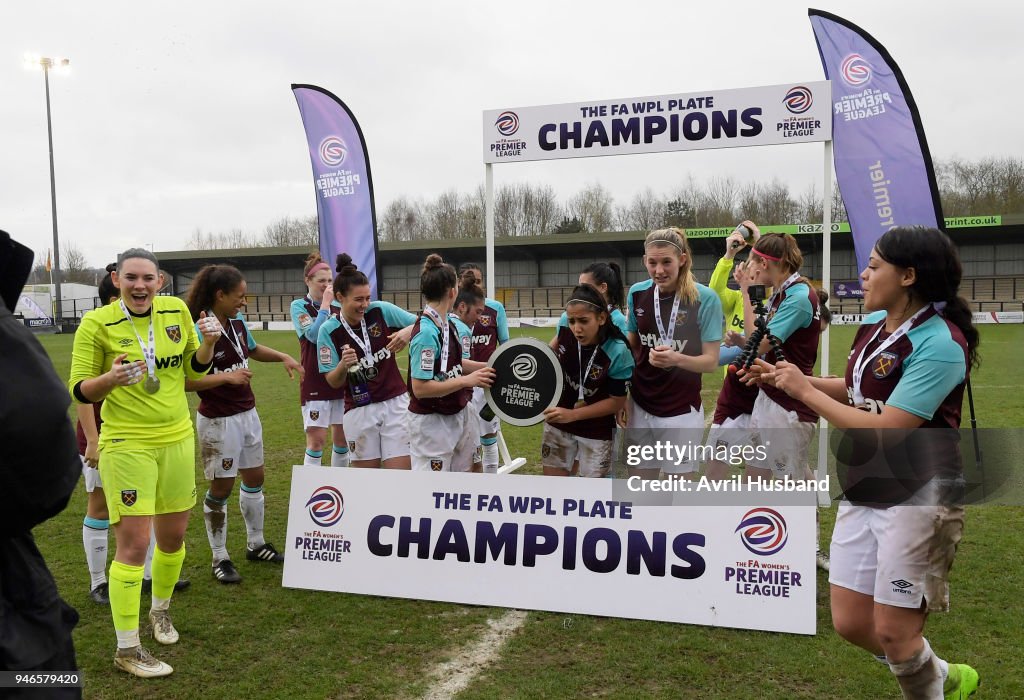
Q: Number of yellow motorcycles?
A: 0